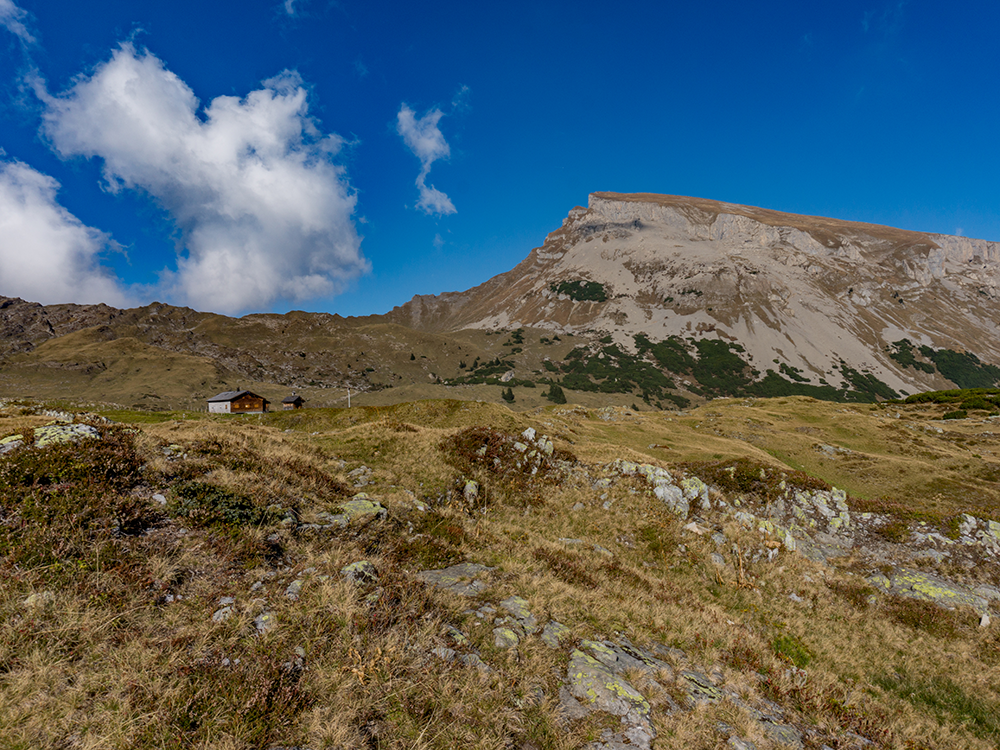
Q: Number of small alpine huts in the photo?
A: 2